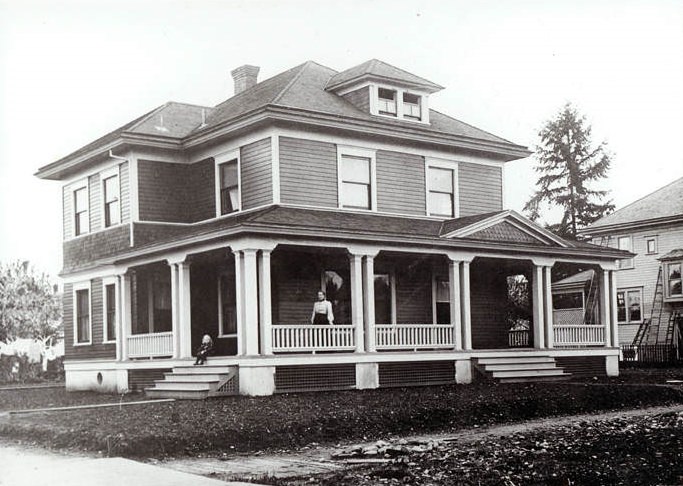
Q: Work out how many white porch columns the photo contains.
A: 15